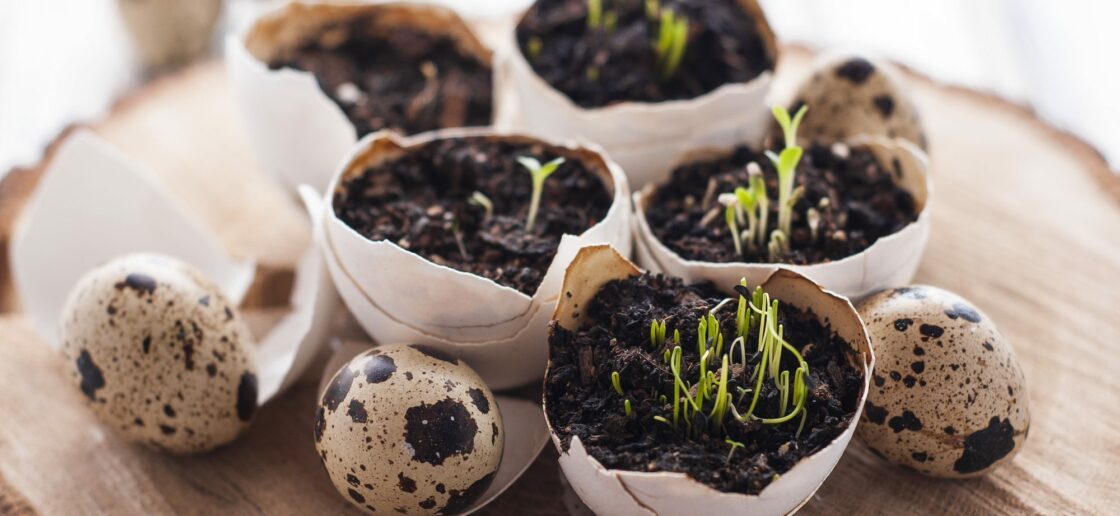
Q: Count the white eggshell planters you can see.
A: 5